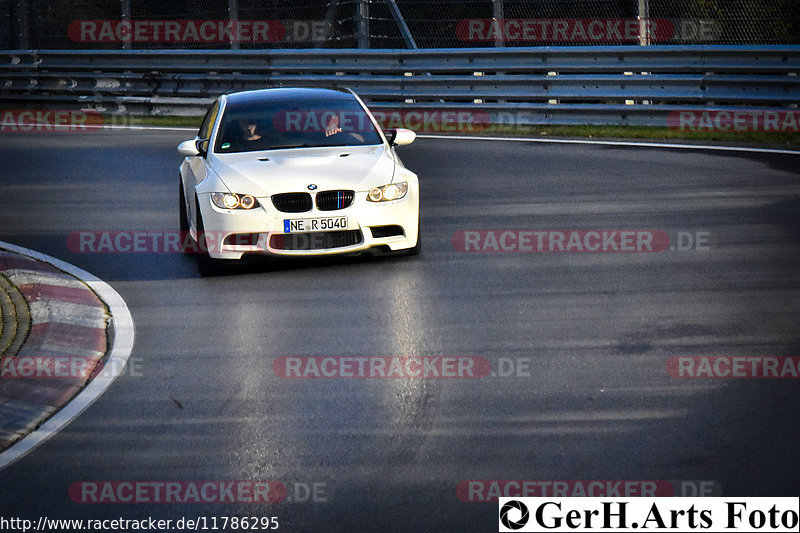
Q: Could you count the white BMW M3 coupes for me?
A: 1